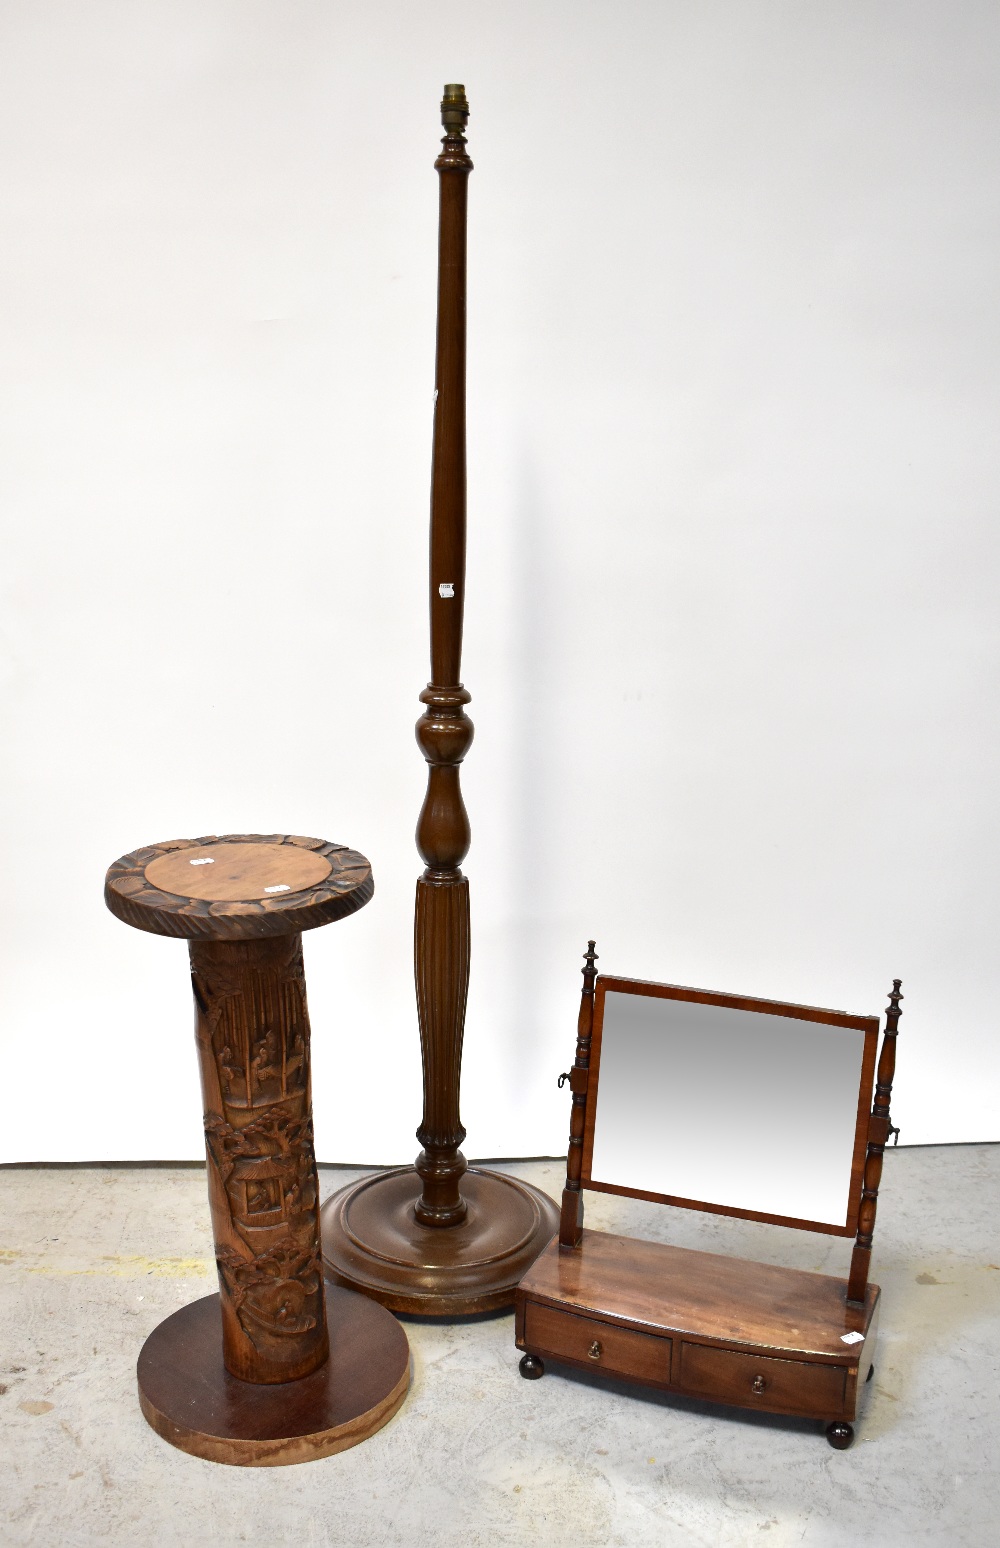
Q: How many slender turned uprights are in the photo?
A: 2